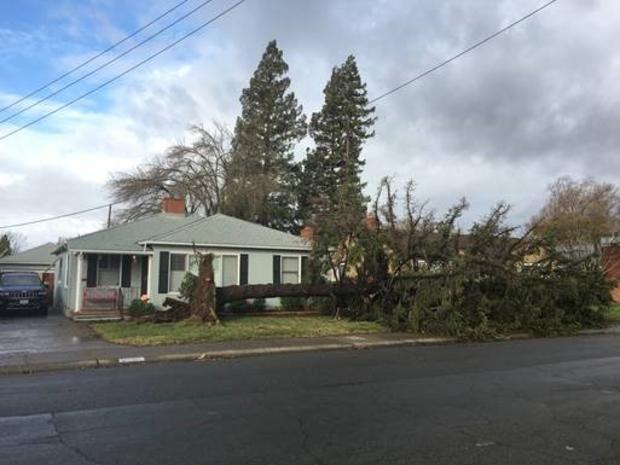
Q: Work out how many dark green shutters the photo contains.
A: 6